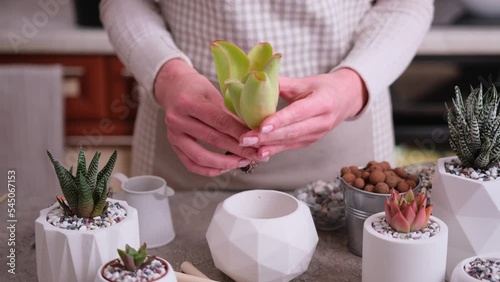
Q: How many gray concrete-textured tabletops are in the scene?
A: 1